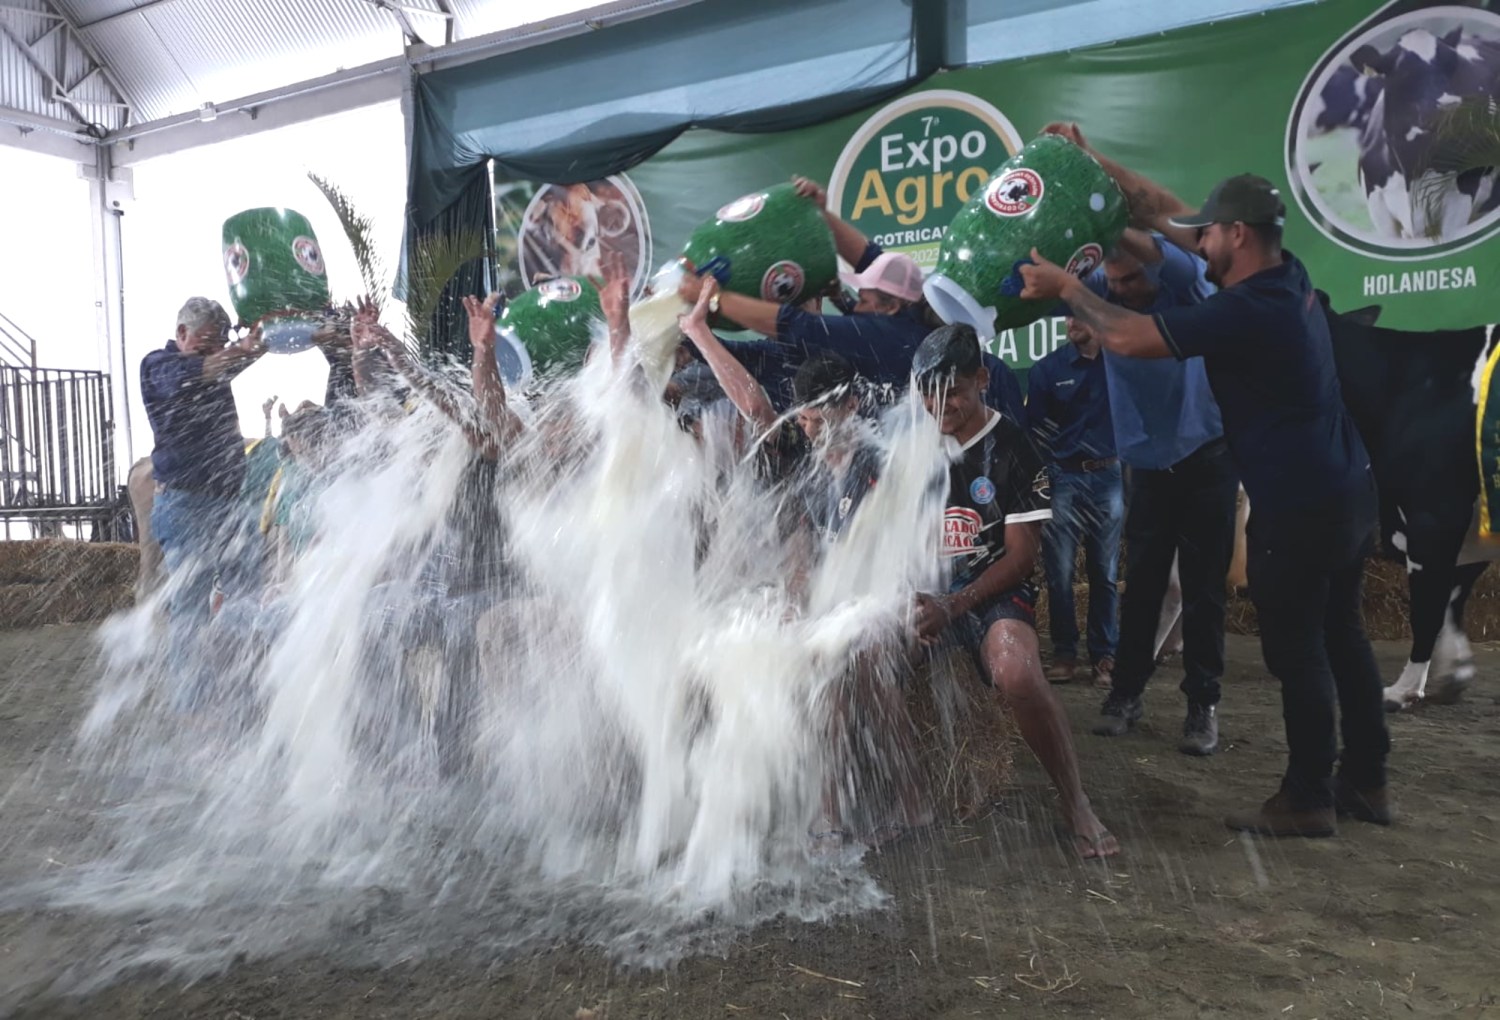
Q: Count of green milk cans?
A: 4